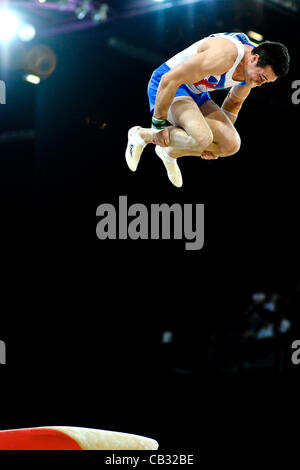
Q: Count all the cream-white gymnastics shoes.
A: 2